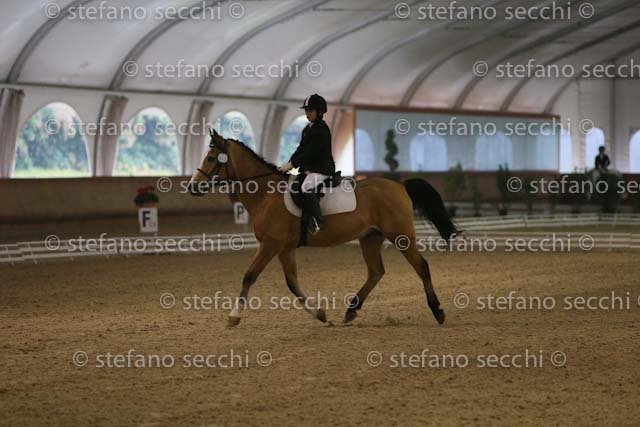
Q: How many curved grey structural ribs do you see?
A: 9